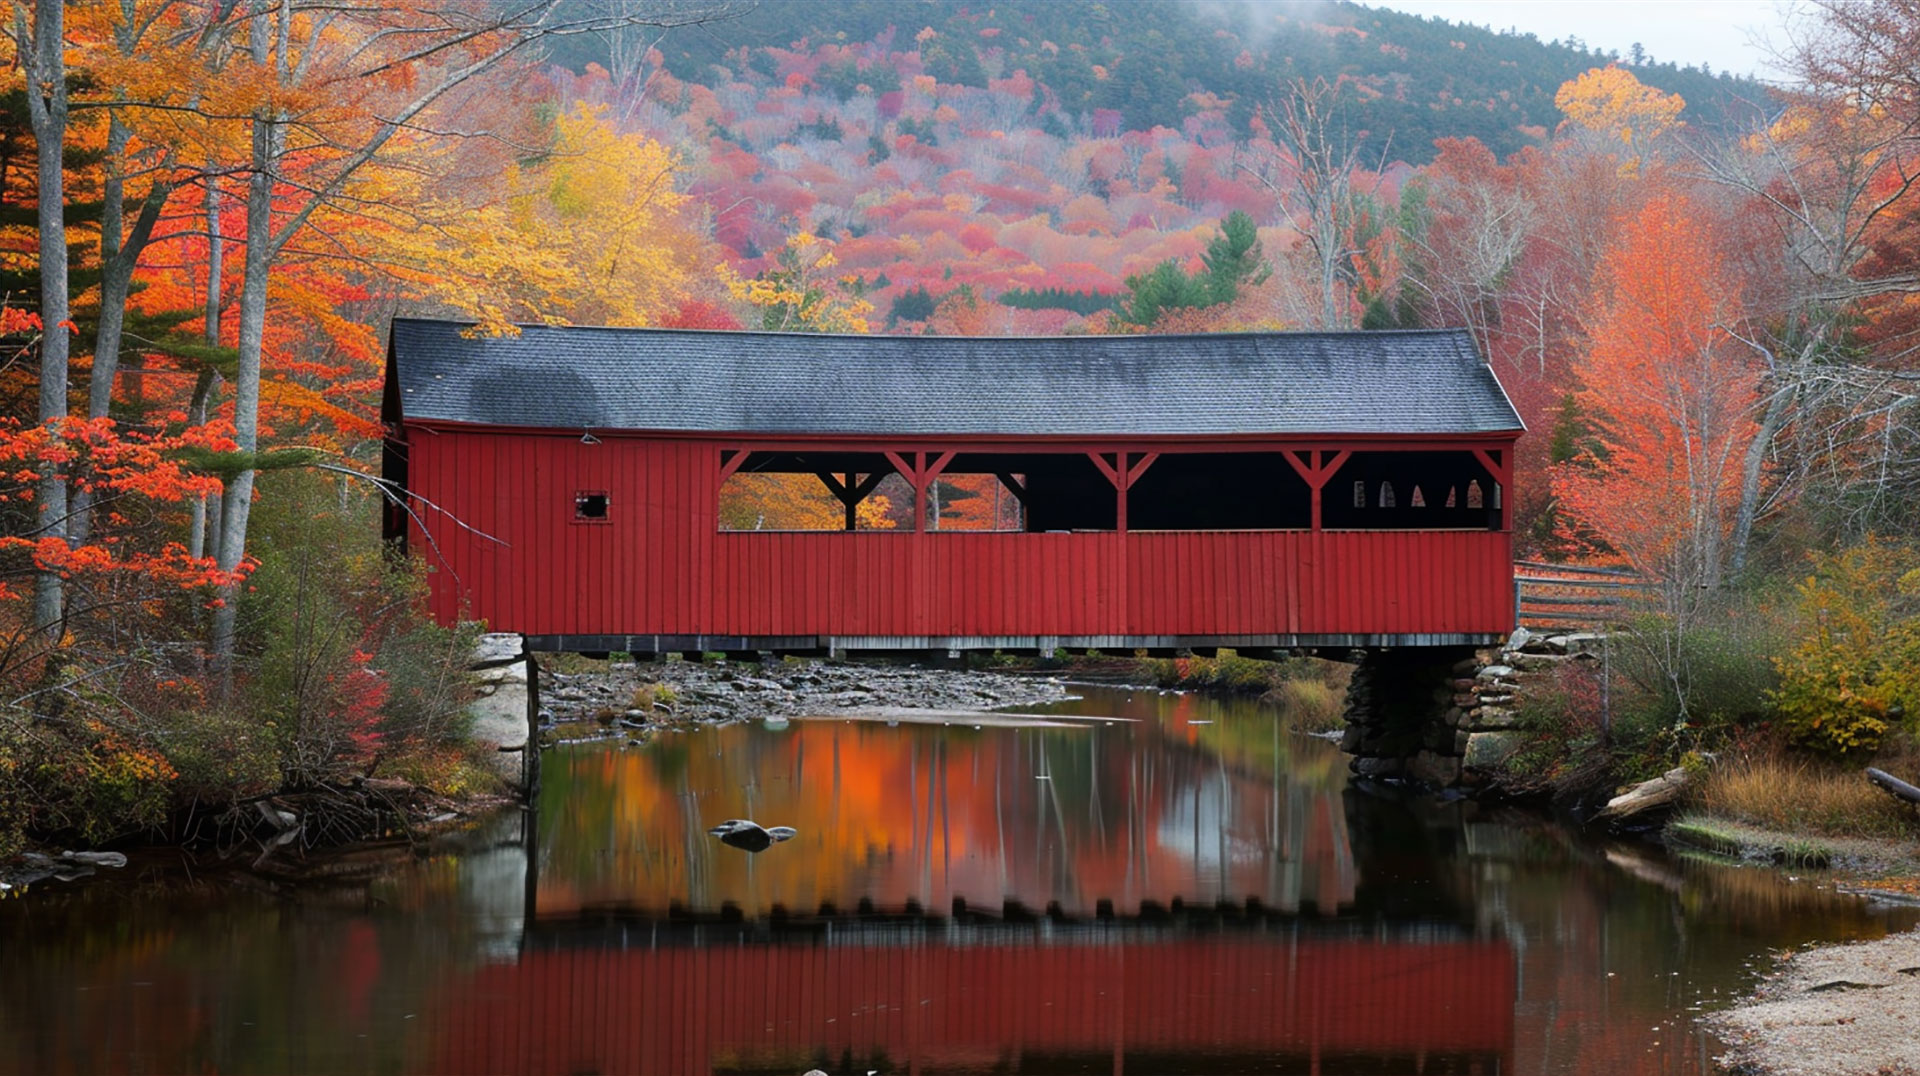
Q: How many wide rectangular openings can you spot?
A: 4